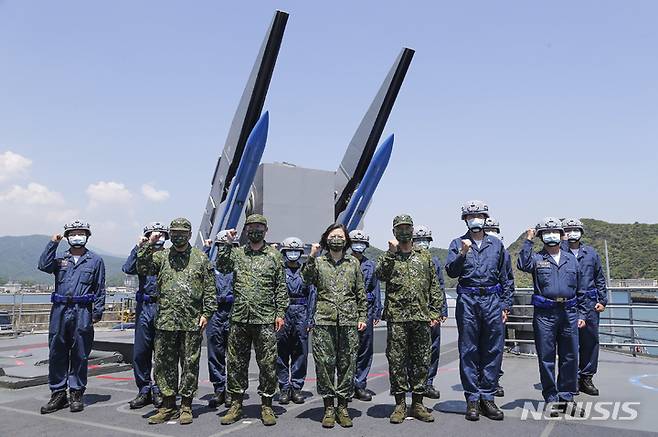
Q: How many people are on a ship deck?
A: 14